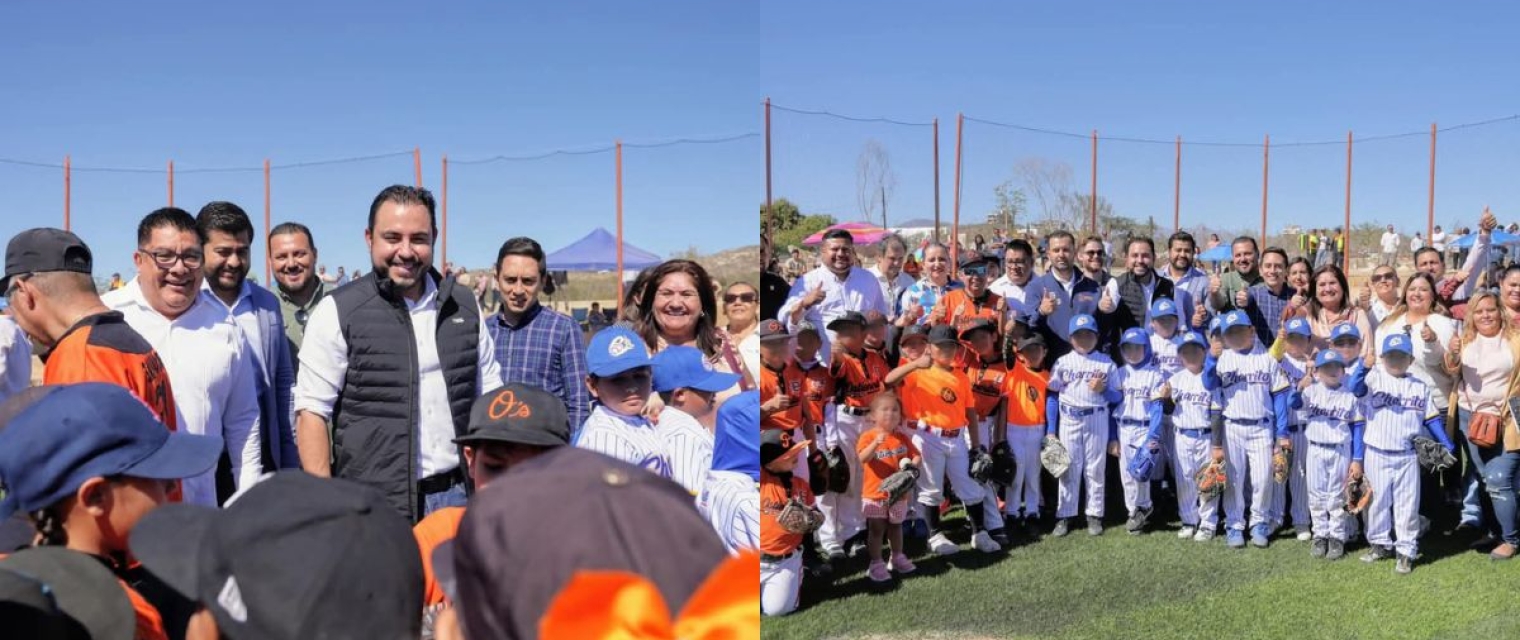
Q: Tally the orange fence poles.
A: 14